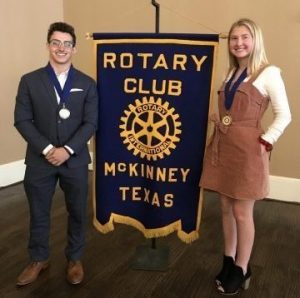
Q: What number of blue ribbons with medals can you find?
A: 2